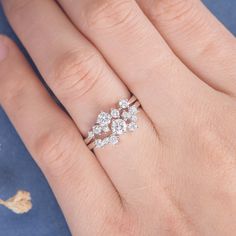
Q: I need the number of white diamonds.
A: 14